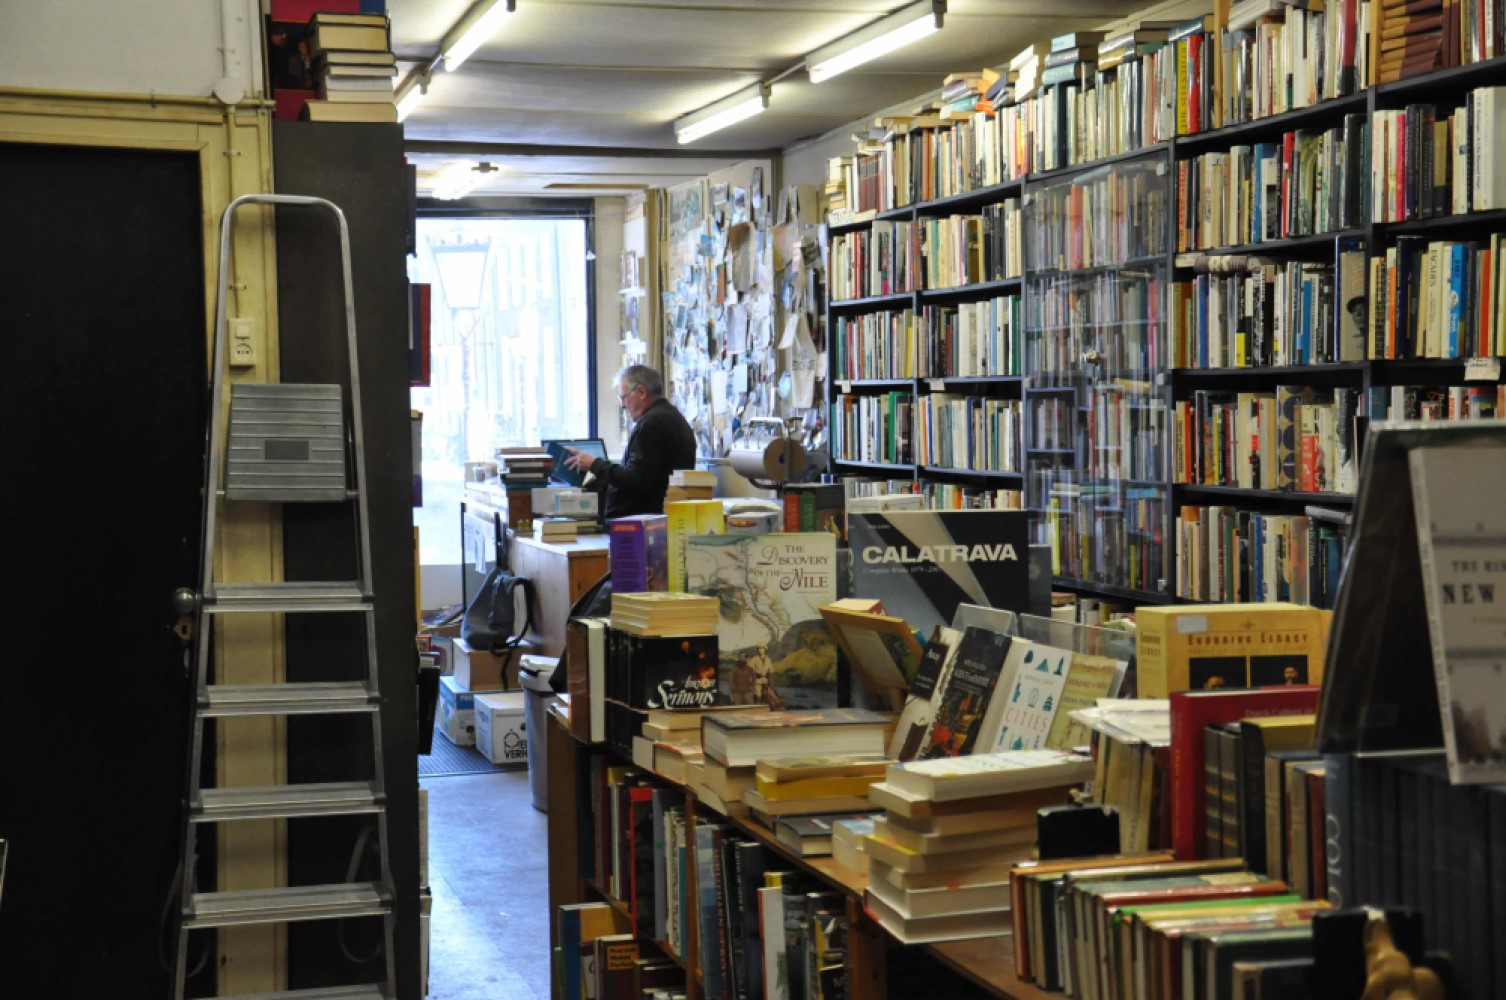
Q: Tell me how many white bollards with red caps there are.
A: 0